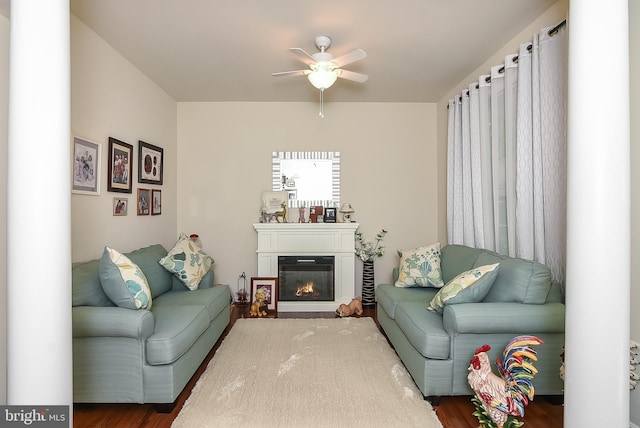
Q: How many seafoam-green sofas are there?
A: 2